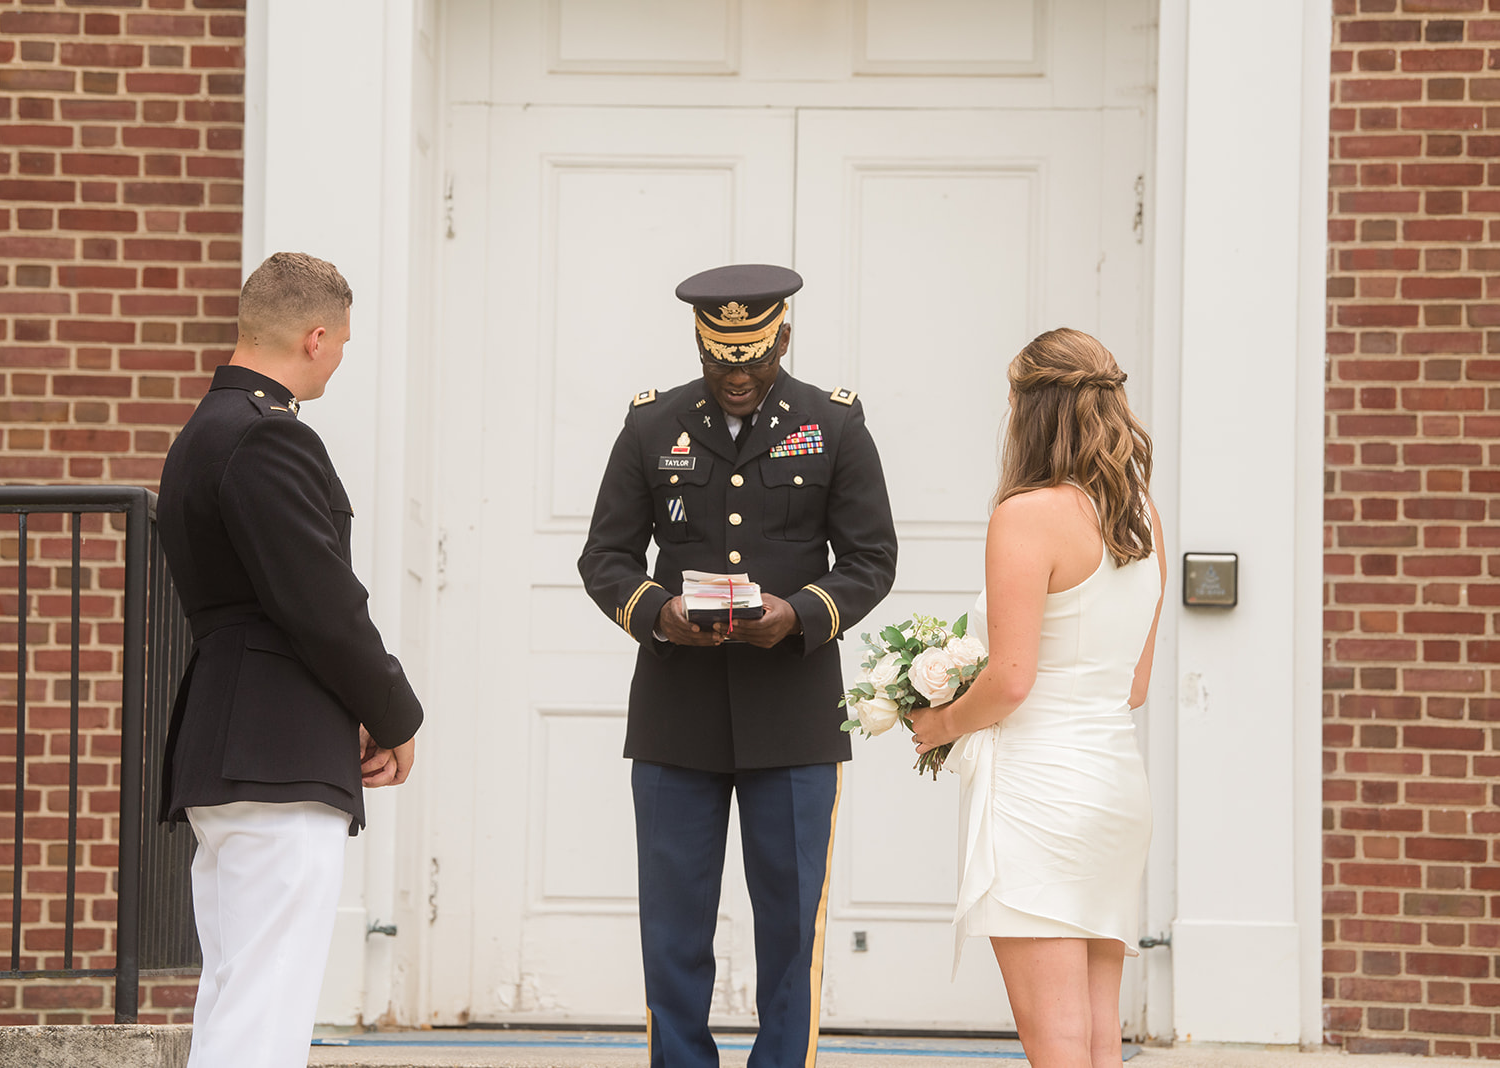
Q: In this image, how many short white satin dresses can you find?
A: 1